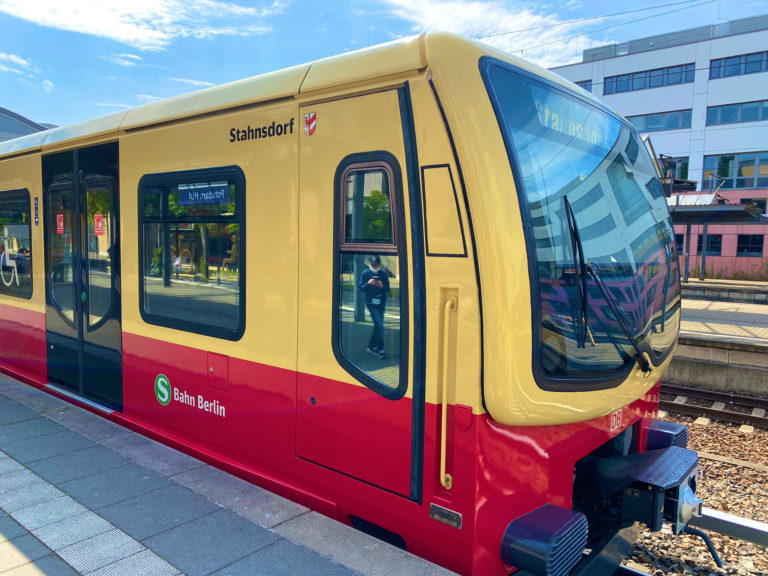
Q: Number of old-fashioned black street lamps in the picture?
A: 0